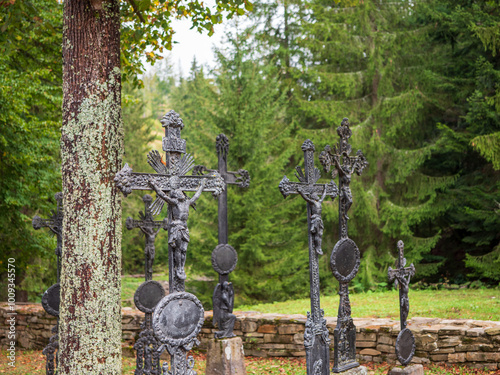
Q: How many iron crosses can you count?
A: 7